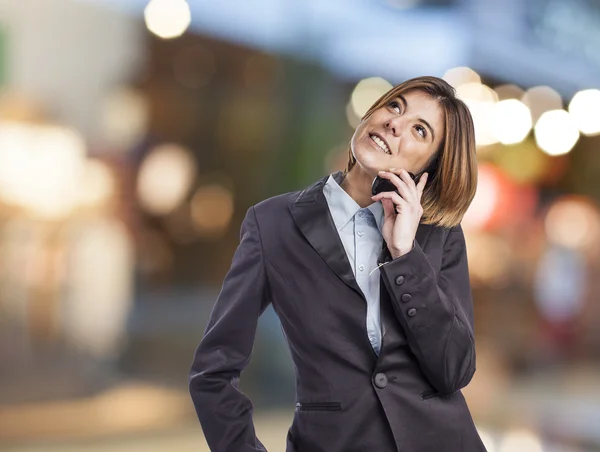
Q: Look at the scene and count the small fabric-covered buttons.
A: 3